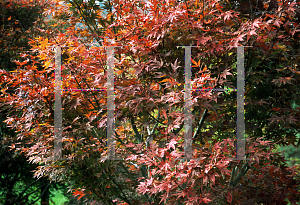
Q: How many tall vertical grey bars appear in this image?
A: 4